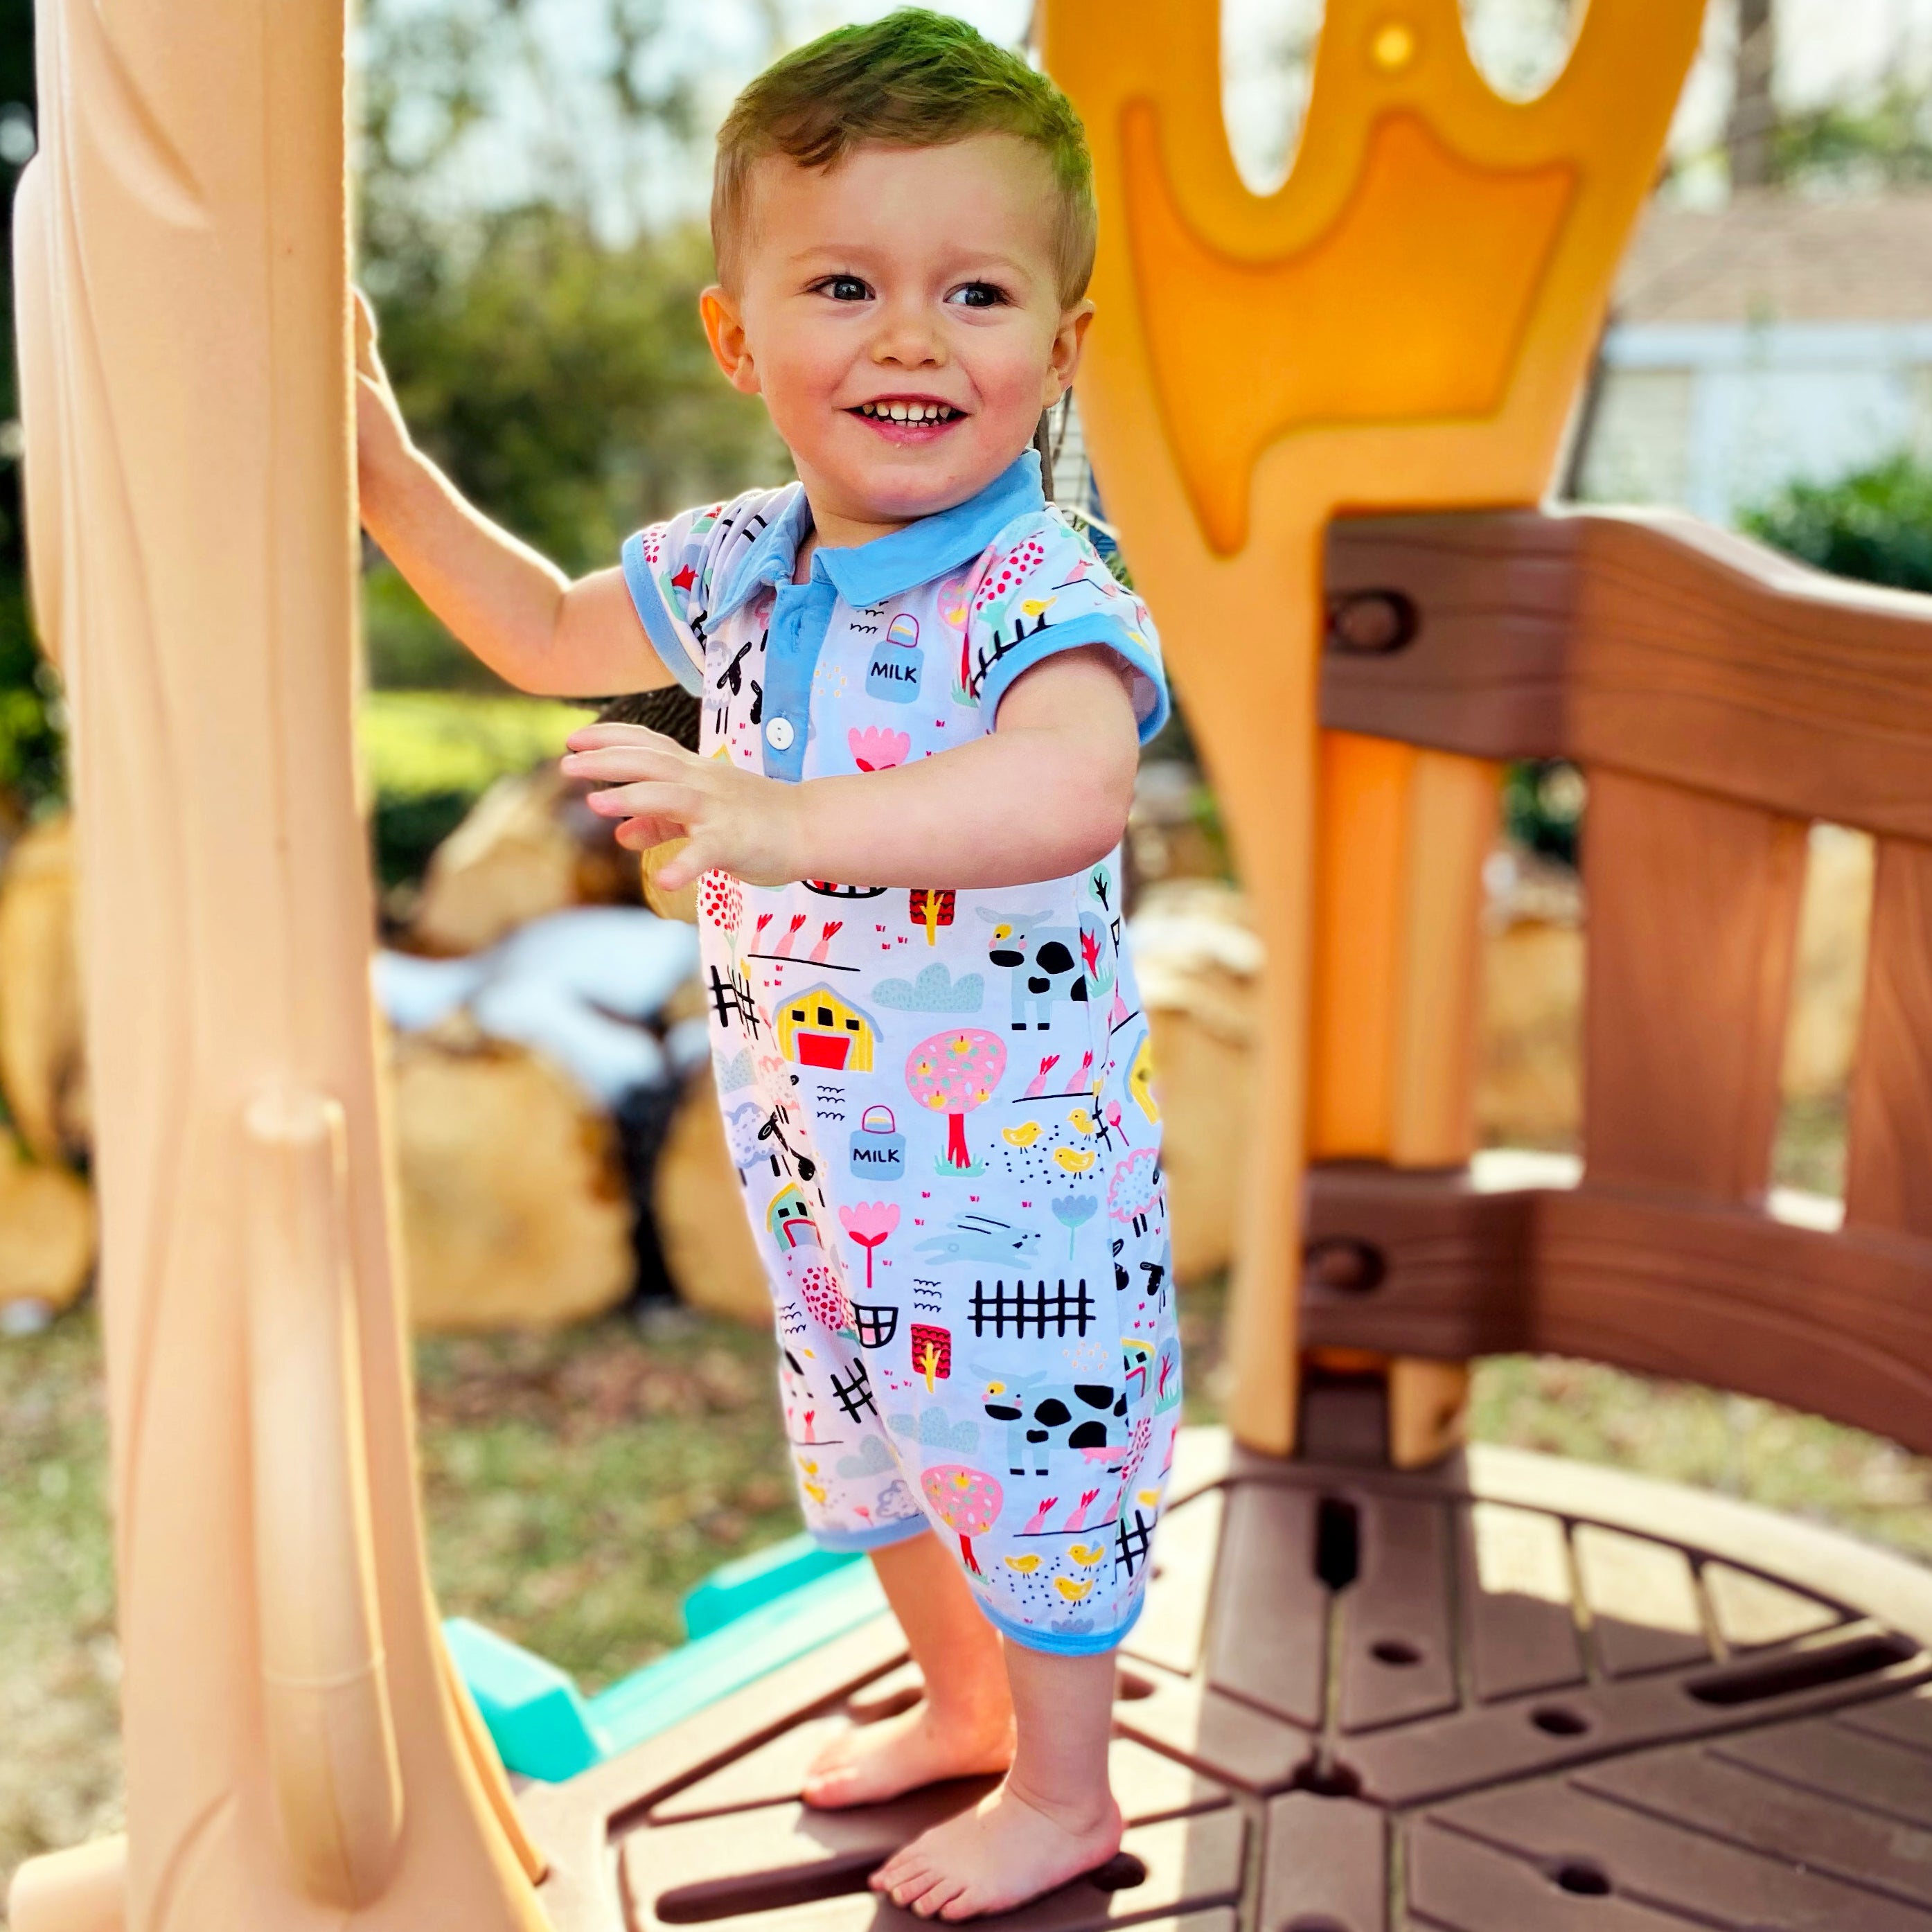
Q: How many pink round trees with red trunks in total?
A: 3